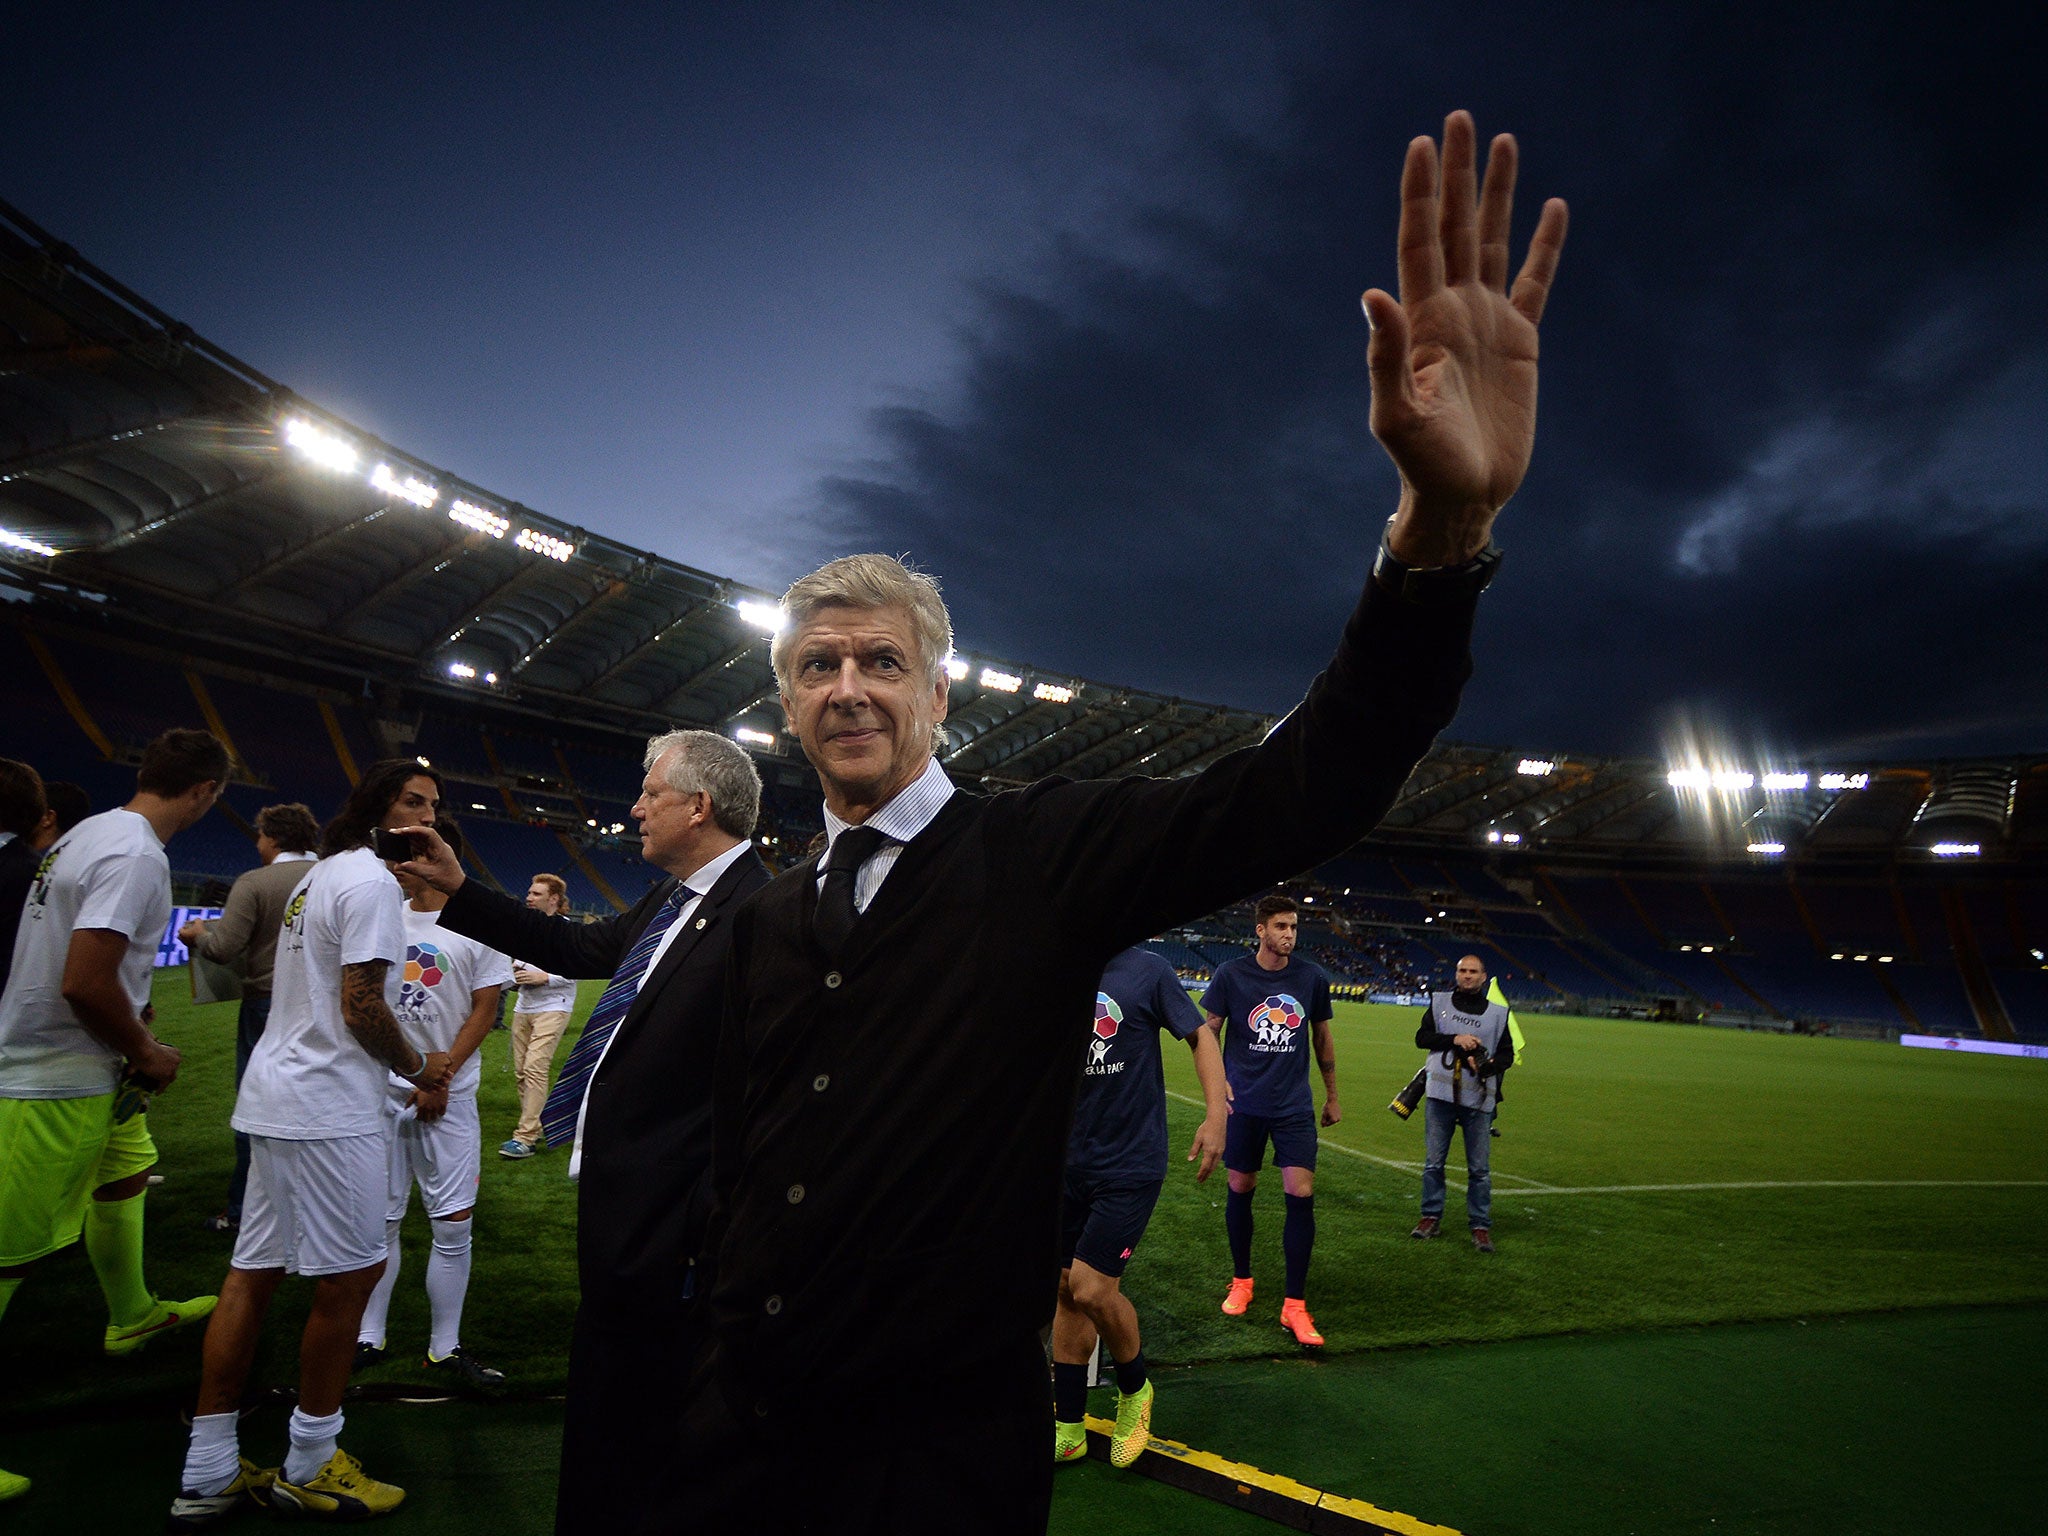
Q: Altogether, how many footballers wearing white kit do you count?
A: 2